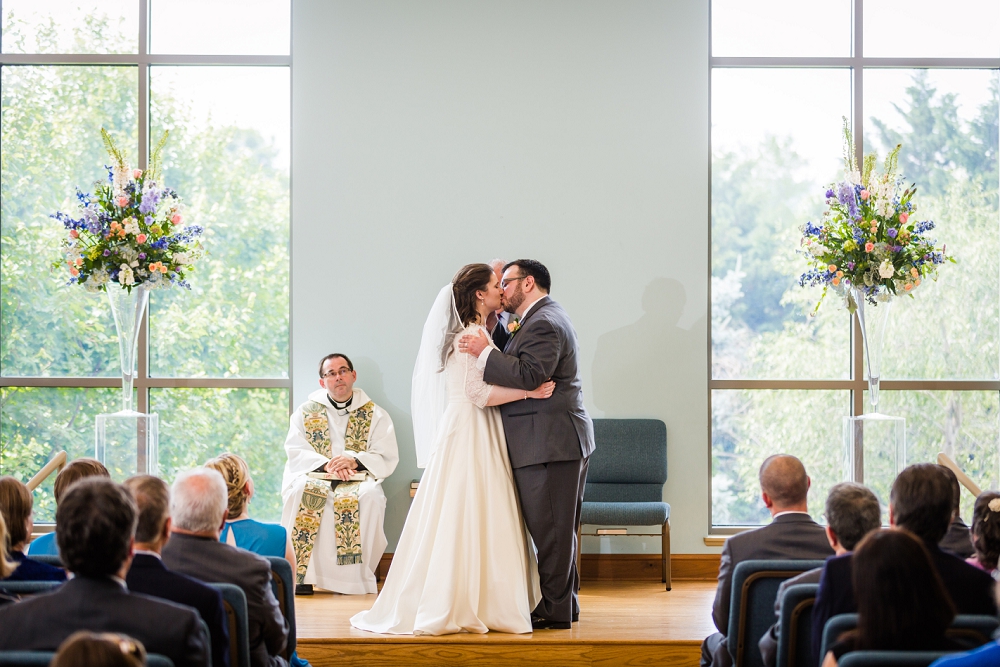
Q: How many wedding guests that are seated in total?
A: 15